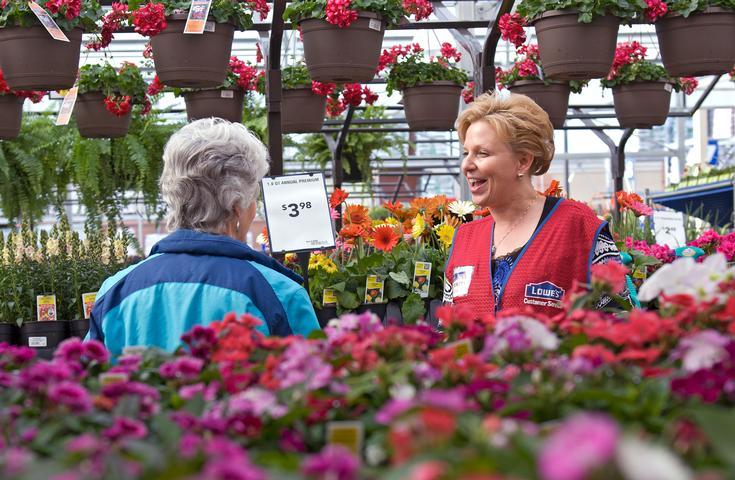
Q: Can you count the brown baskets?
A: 12